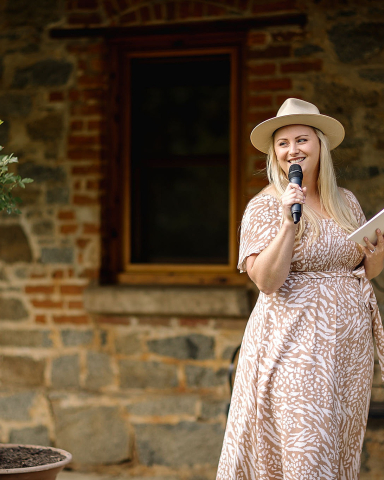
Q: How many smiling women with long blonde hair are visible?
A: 1